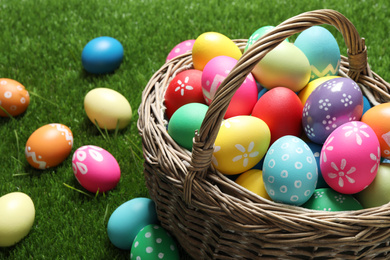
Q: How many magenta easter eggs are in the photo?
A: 4